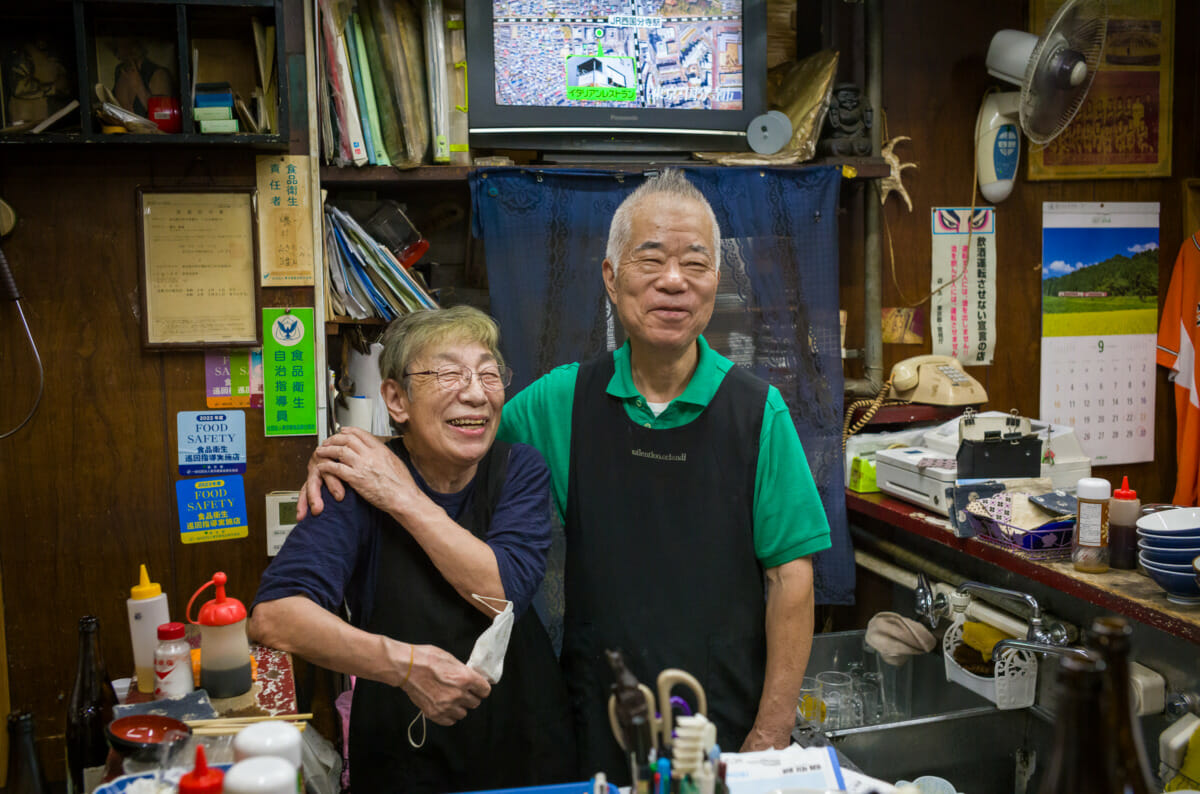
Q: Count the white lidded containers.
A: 3